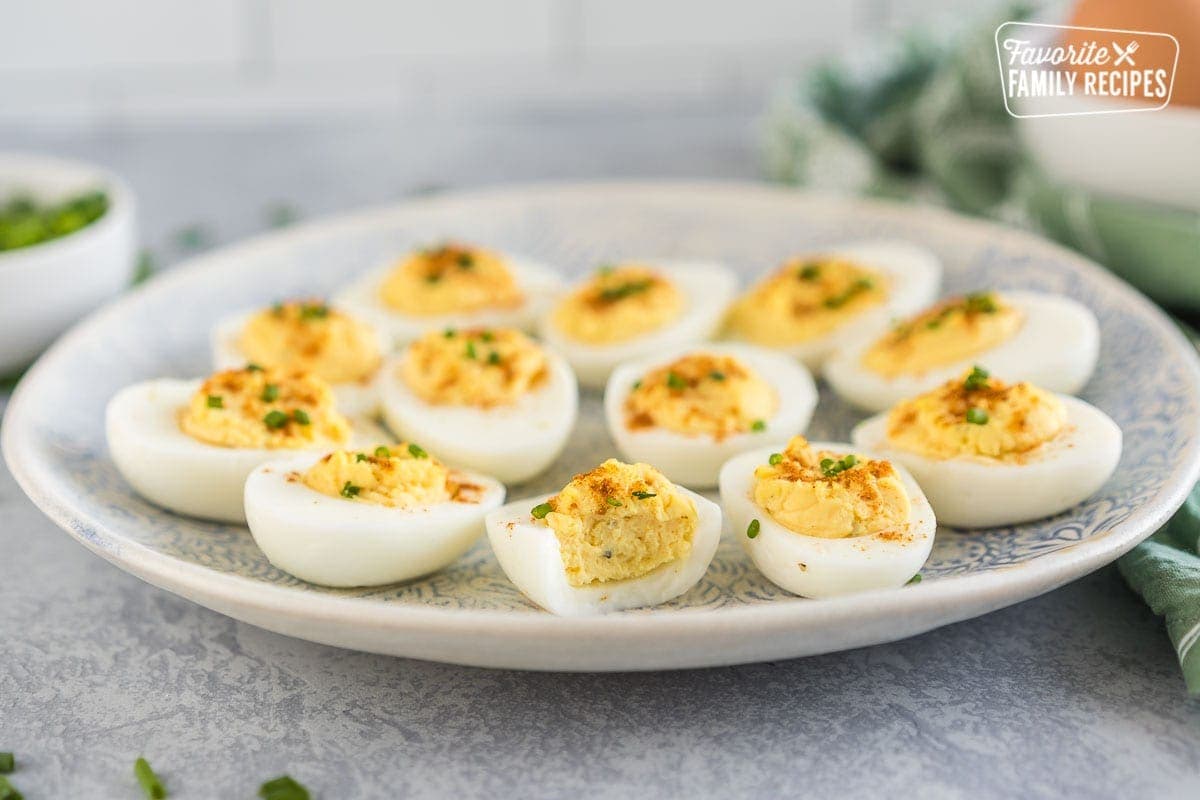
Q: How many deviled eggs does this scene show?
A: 12